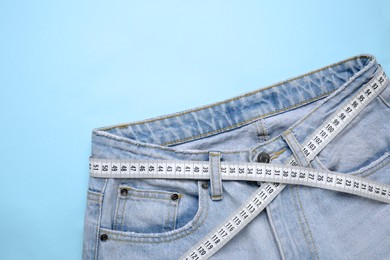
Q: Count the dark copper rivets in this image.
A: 4